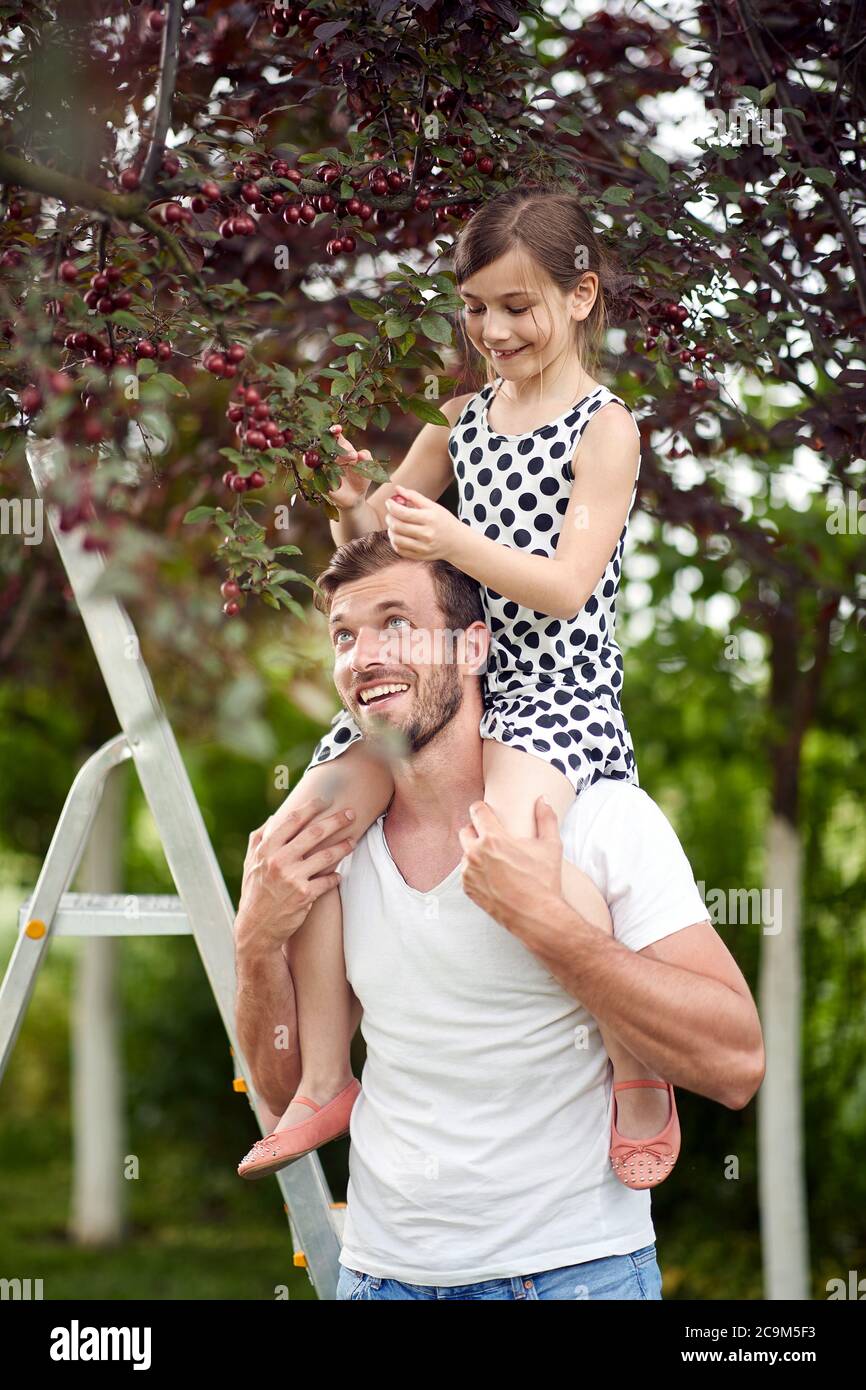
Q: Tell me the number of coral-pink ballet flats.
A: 2